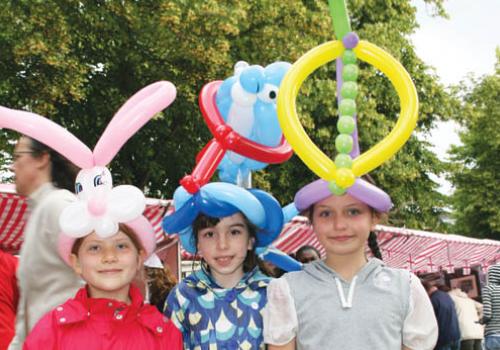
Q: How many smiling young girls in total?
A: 3